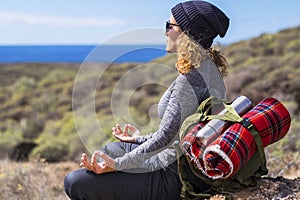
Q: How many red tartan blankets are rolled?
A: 1